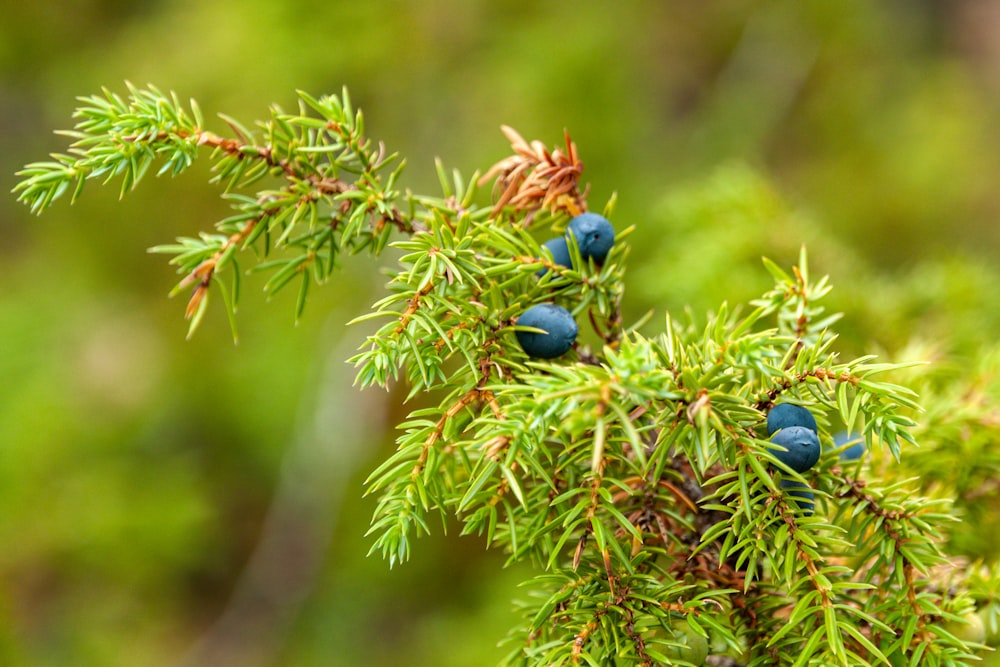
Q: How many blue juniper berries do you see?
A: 7